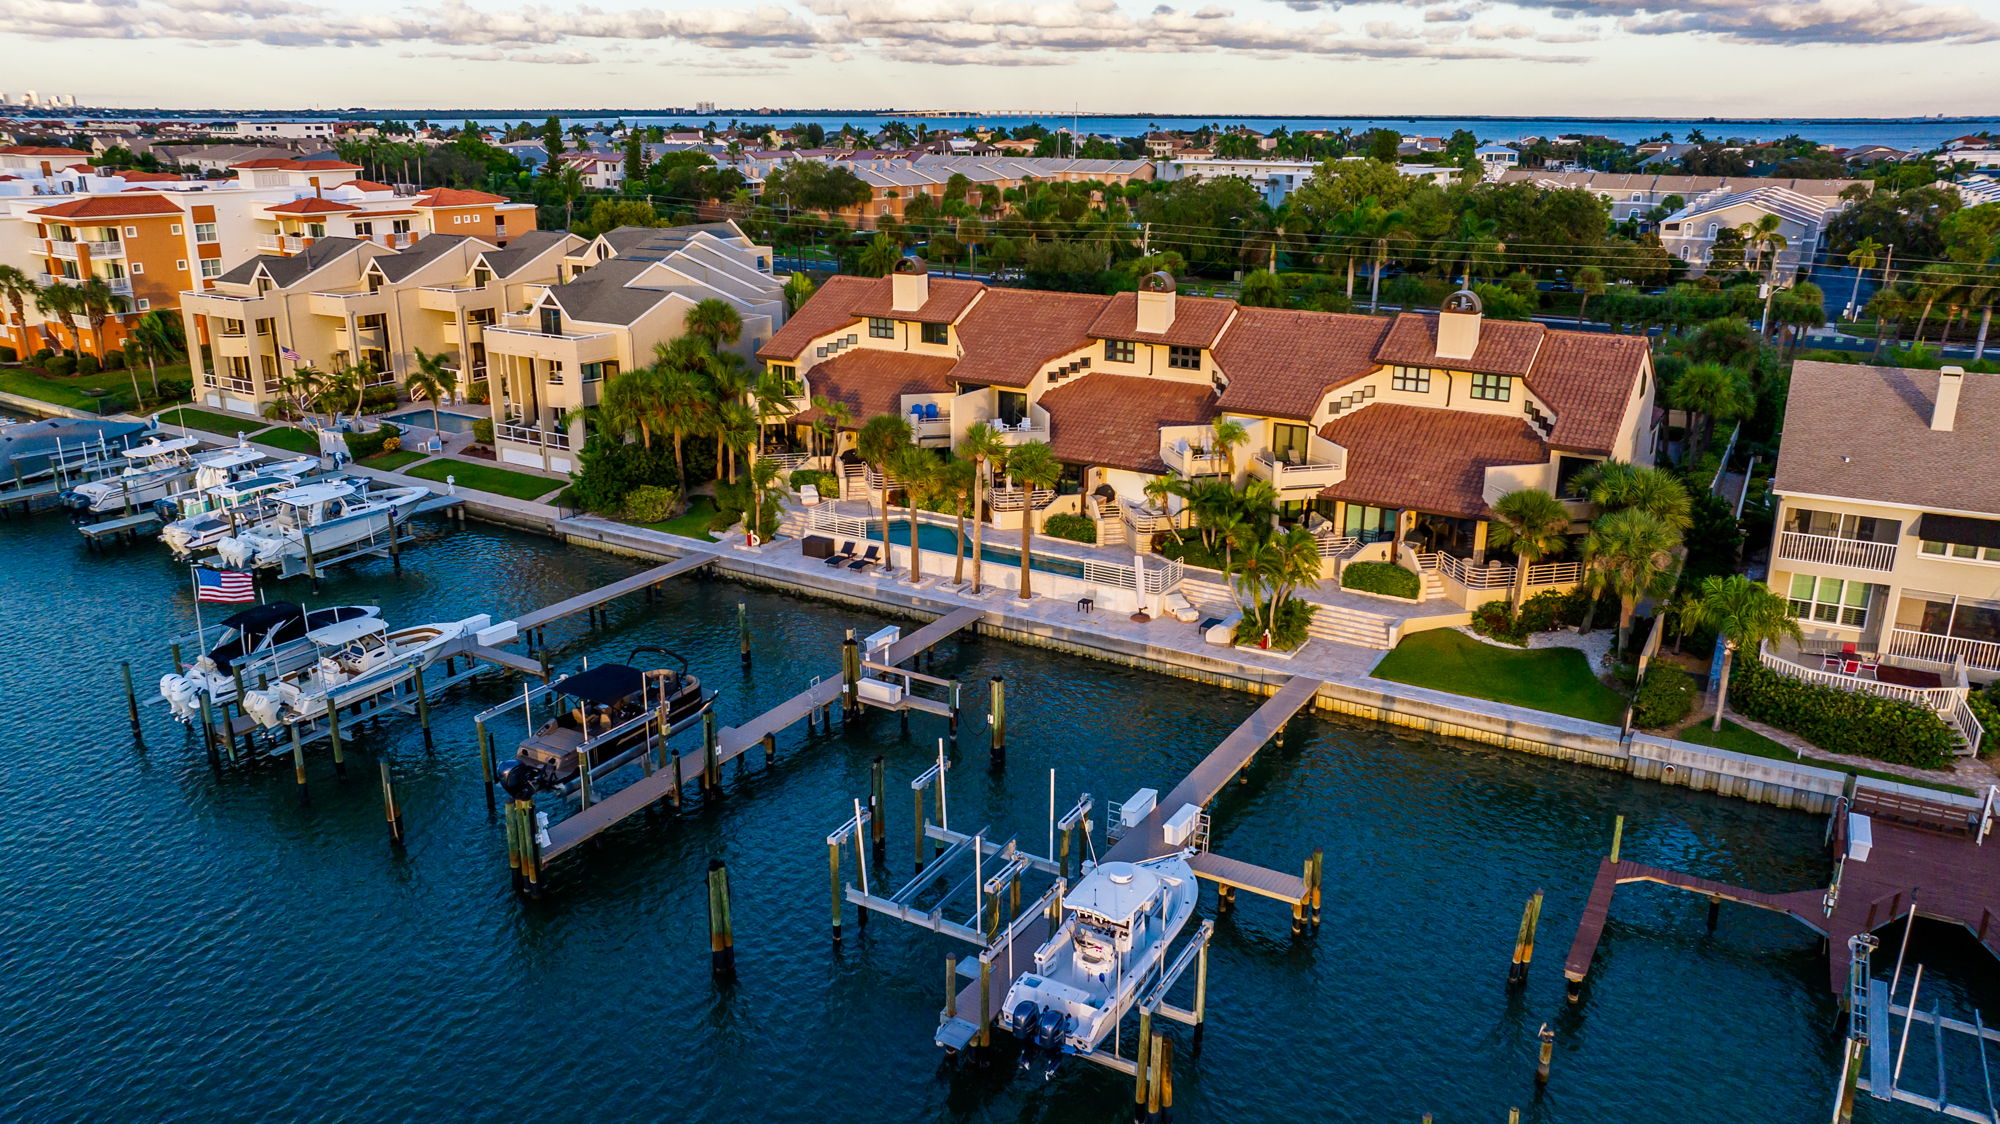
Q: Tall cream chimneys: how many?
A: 4